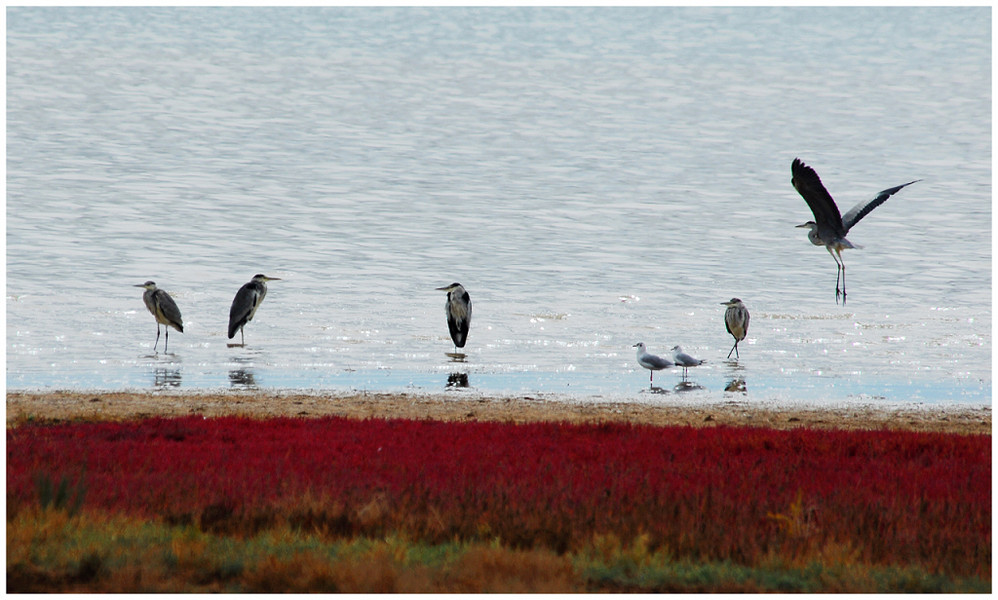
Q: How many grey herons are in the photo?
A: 5